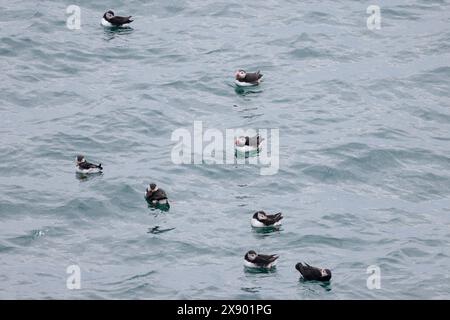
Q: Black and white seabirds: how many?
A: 8